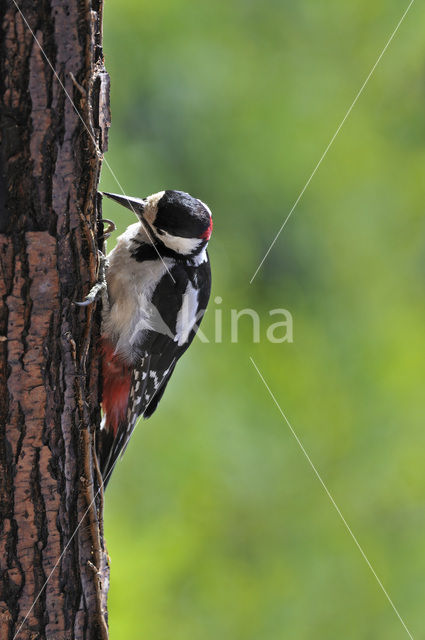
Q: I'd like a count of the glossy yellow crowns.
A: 0